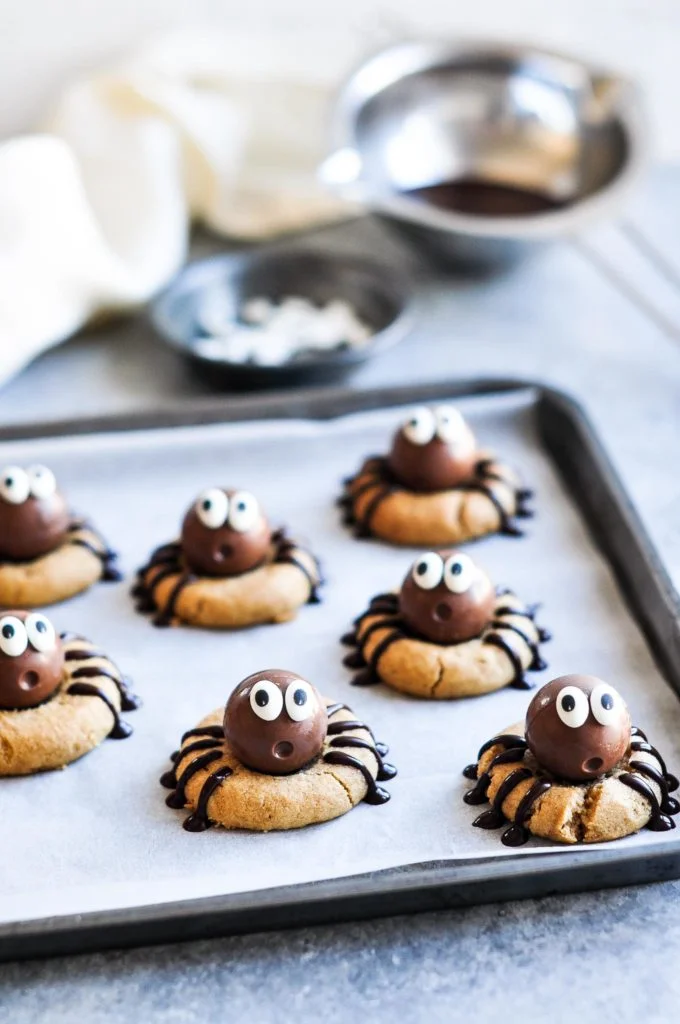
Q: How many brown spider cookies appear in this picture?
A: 7